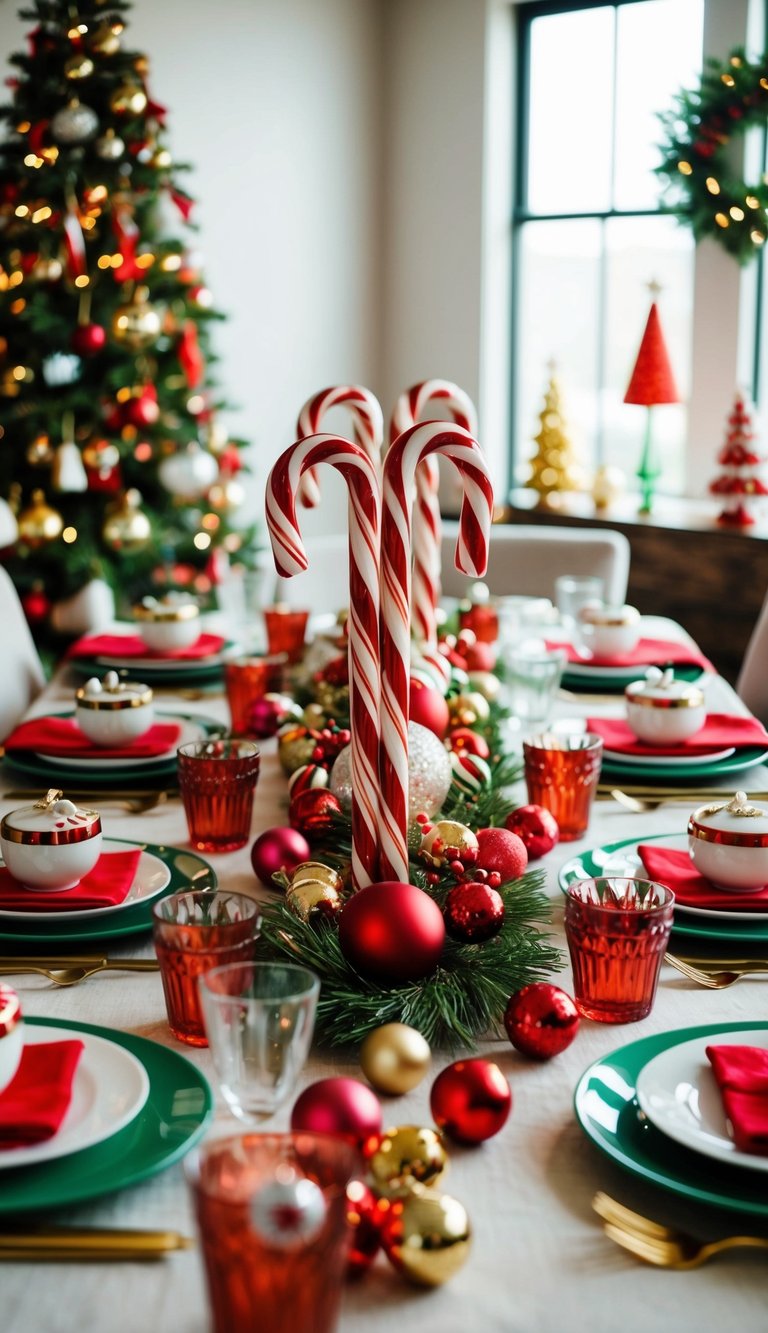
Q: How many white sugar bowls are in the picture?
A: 7